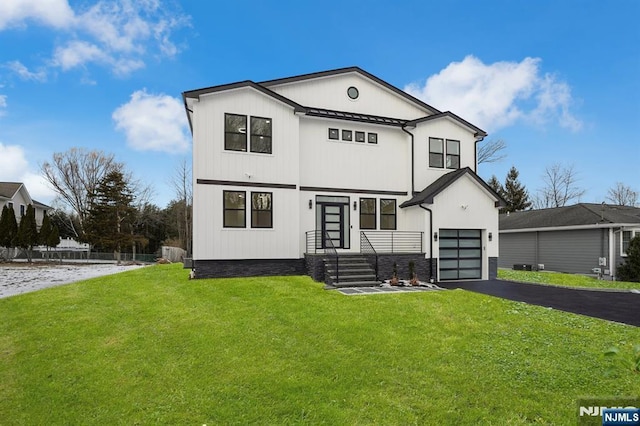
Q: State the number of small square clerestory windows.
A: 4